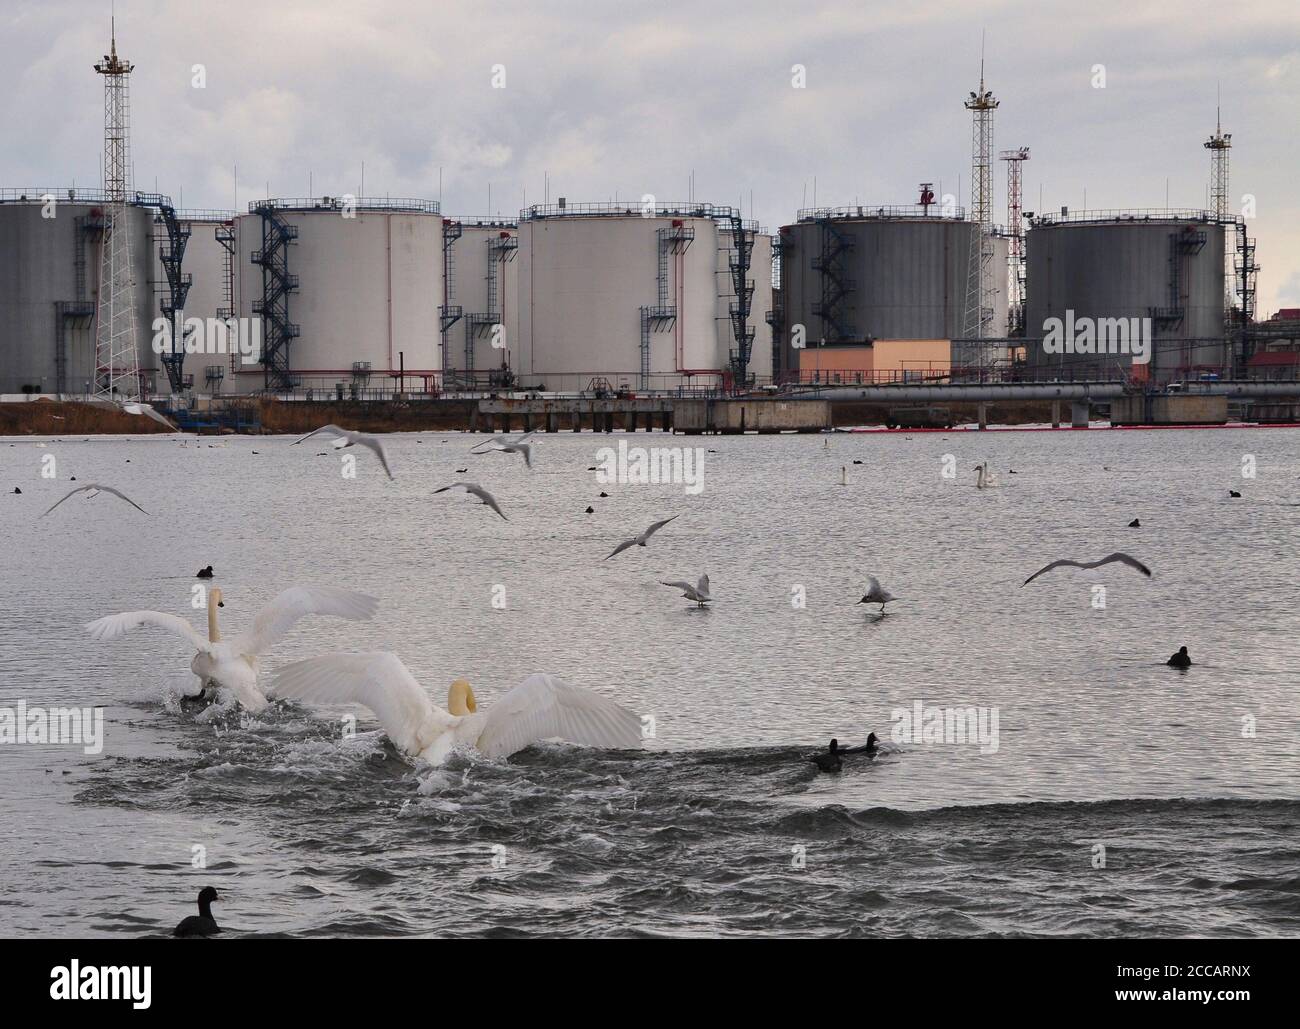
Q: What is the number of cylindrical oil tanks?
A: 9